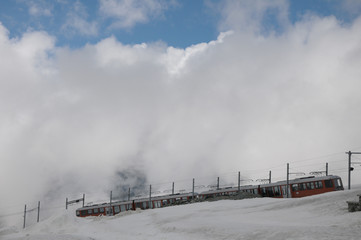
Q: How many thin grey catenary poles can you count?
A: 15